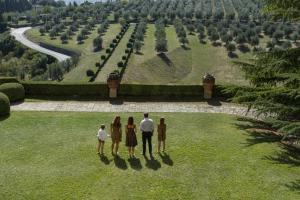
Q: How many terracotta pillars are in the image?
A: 2